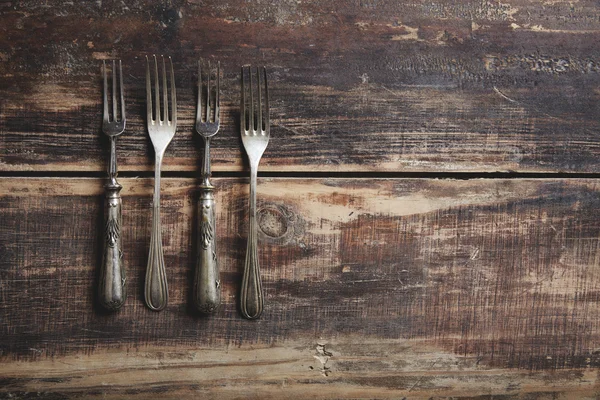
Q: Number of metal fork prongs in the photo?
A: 14